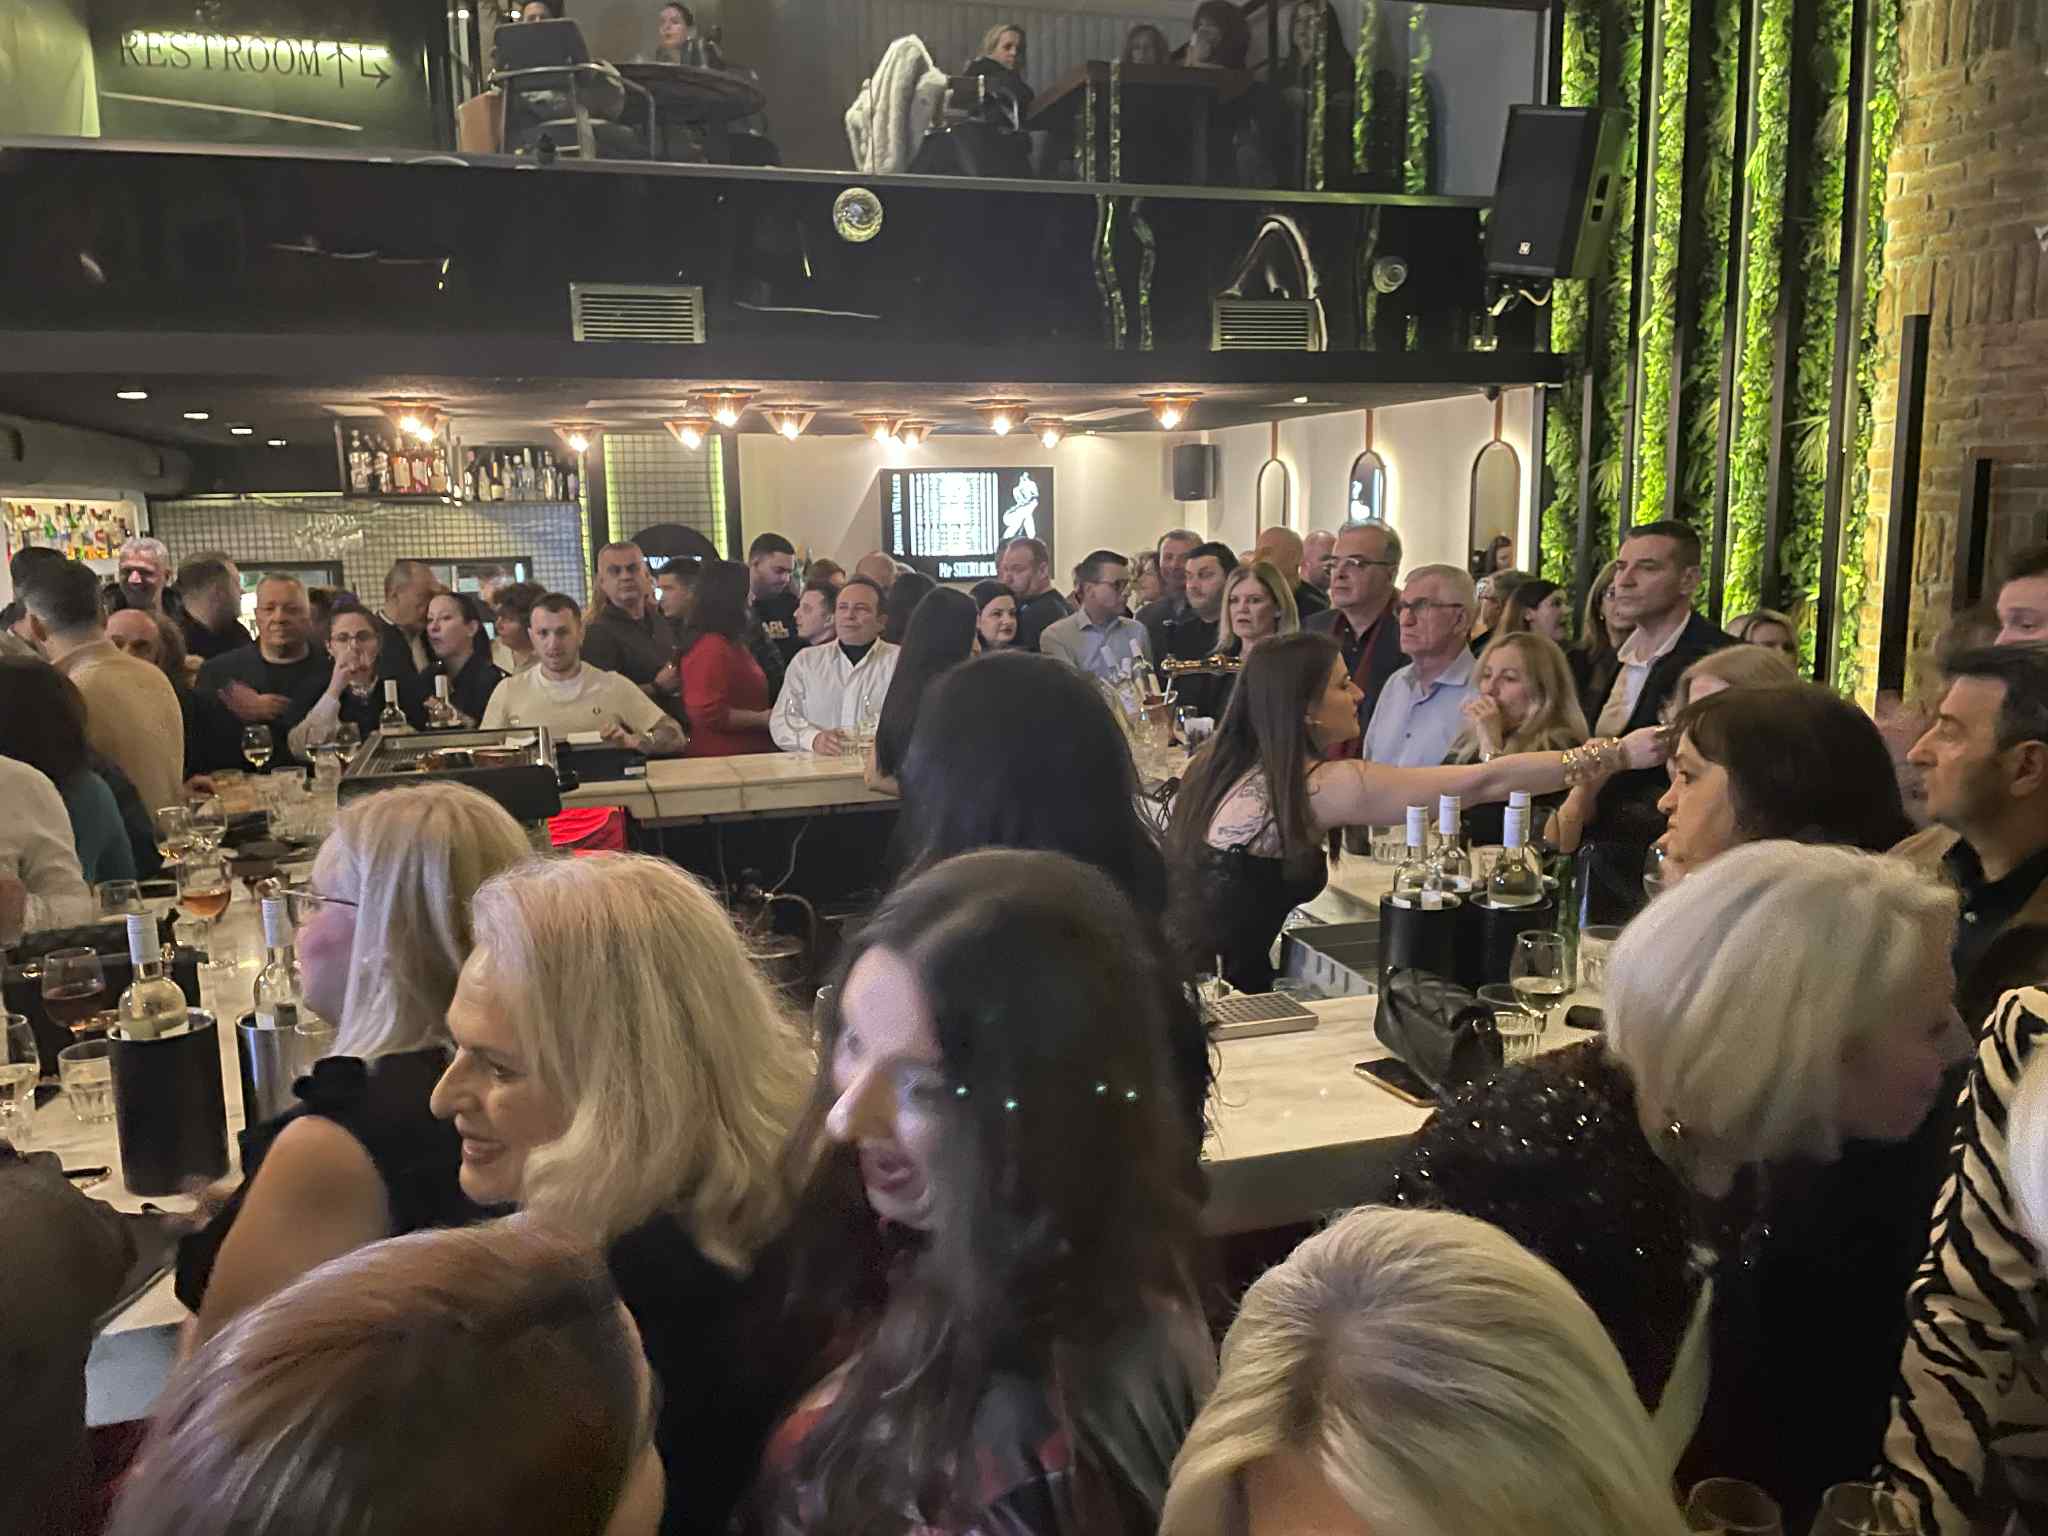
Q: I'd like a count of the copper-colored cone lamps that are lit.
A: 11